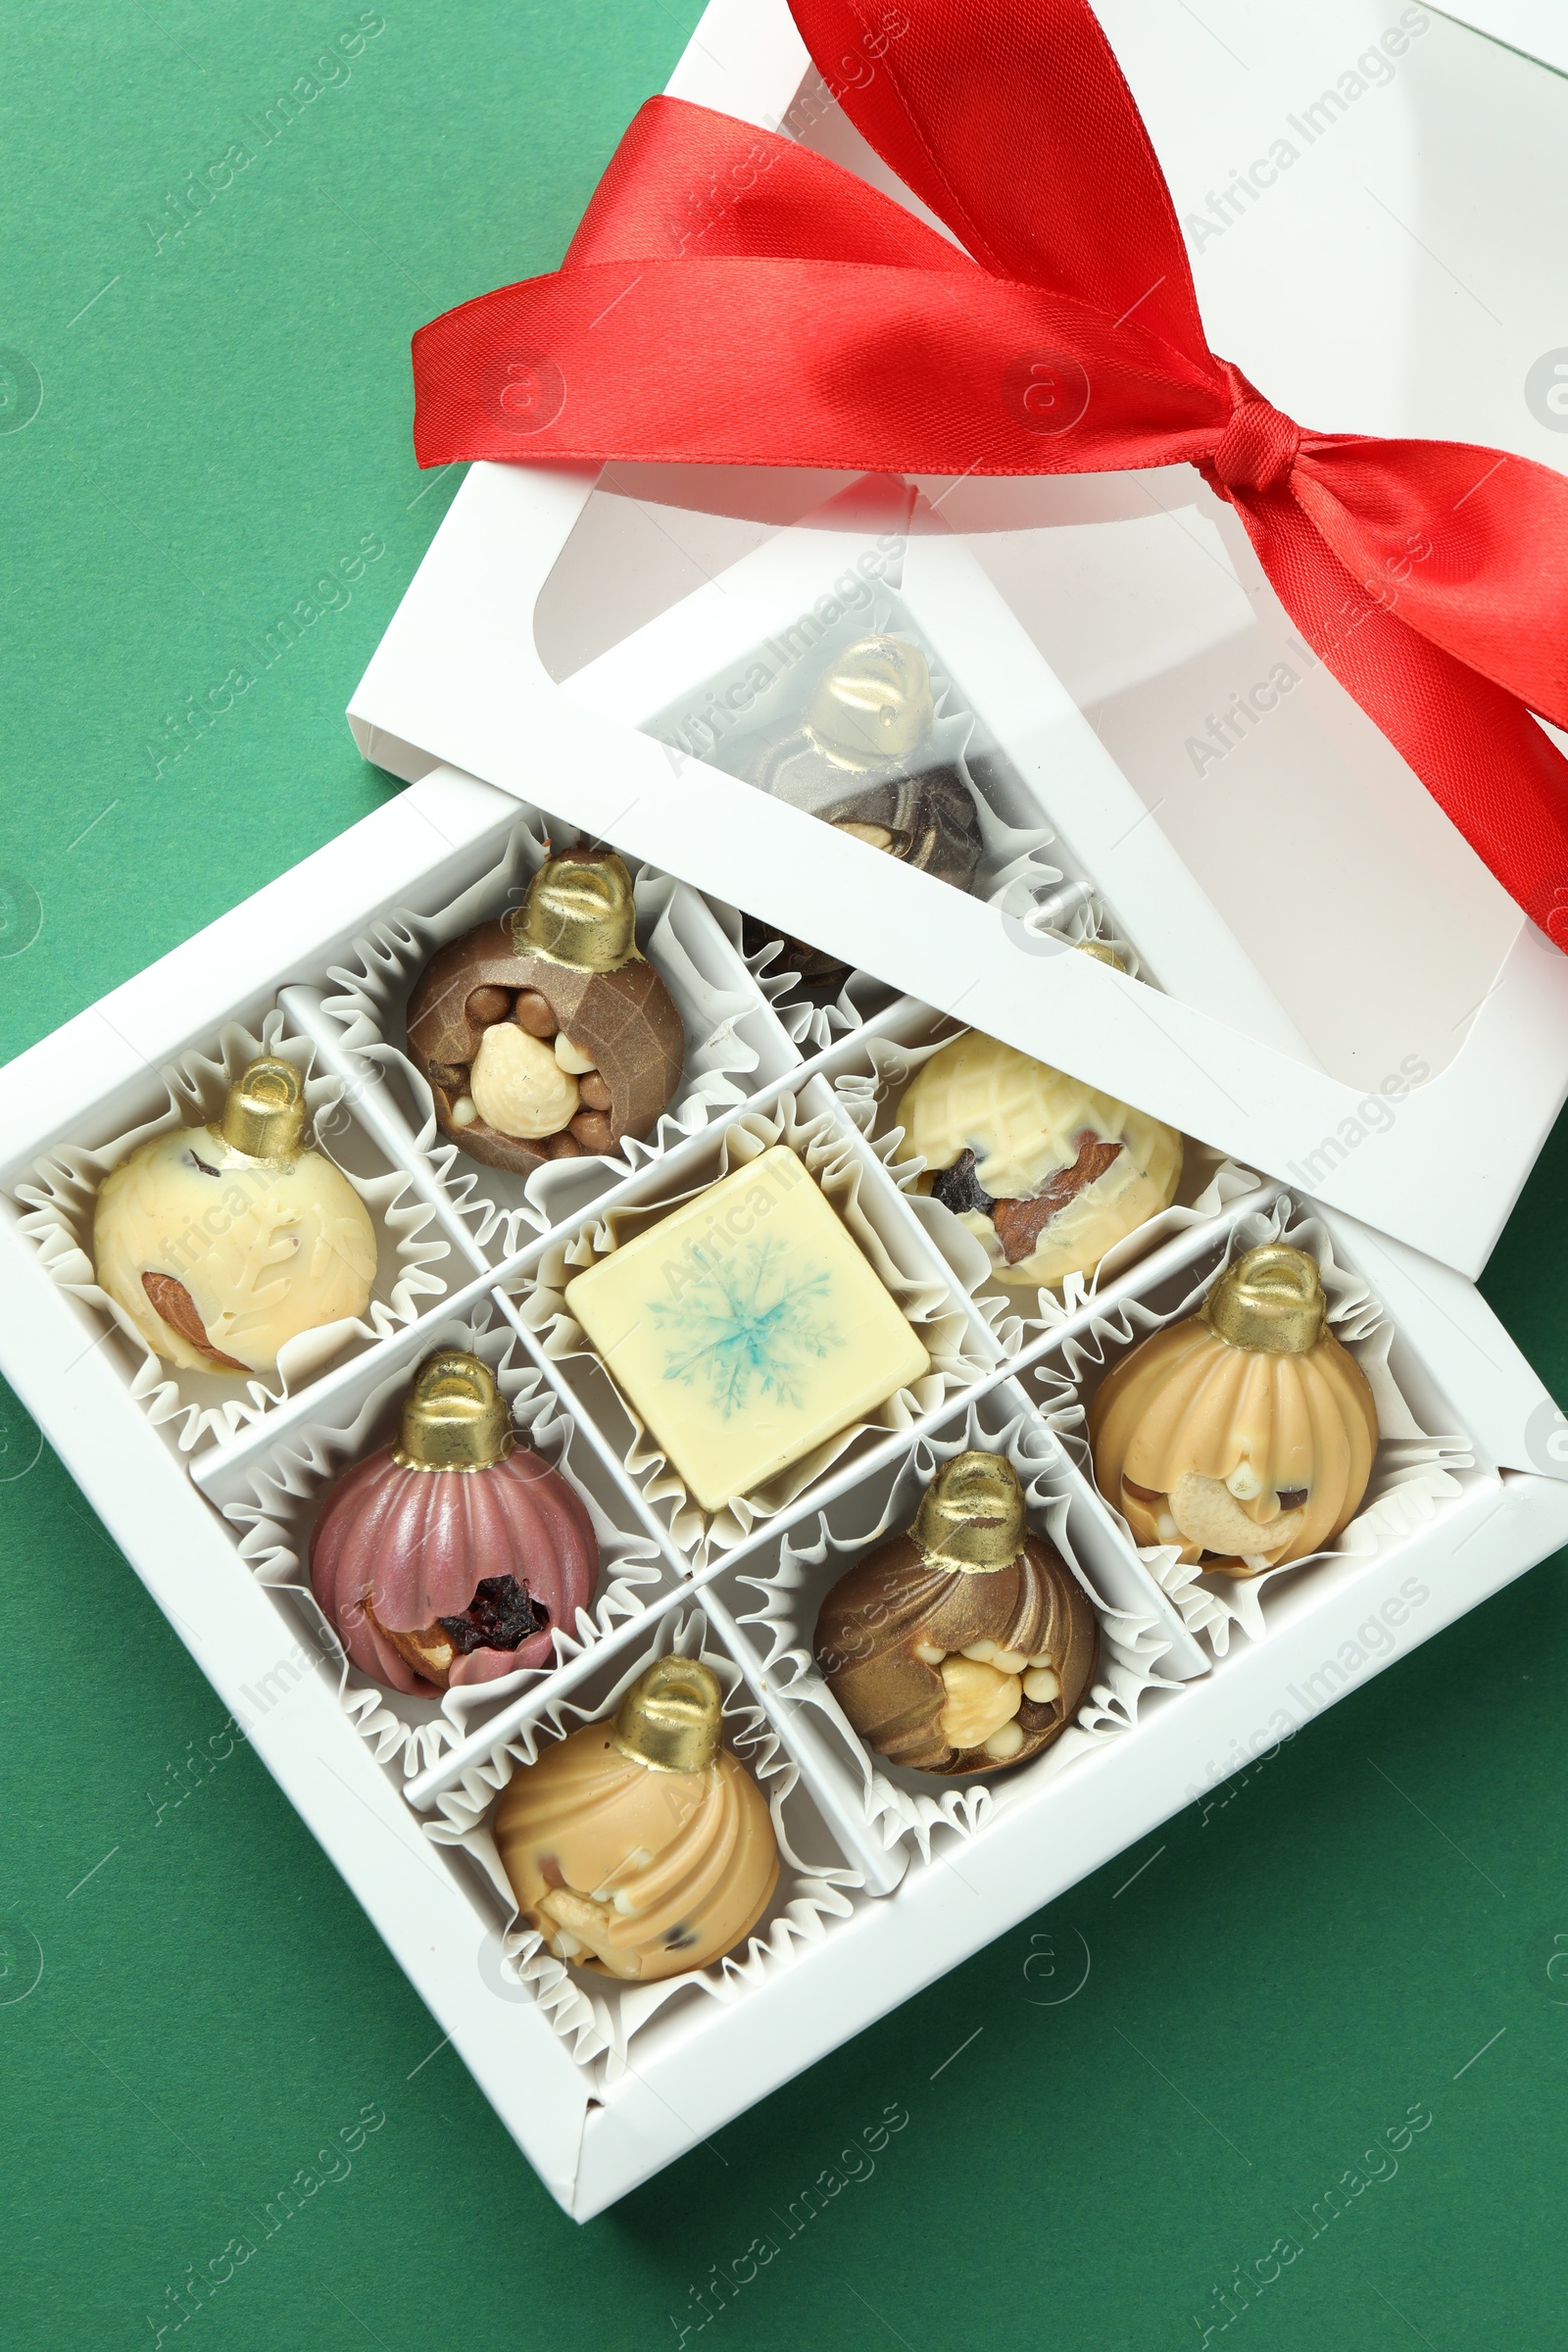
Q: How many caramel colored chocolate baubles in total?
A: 2